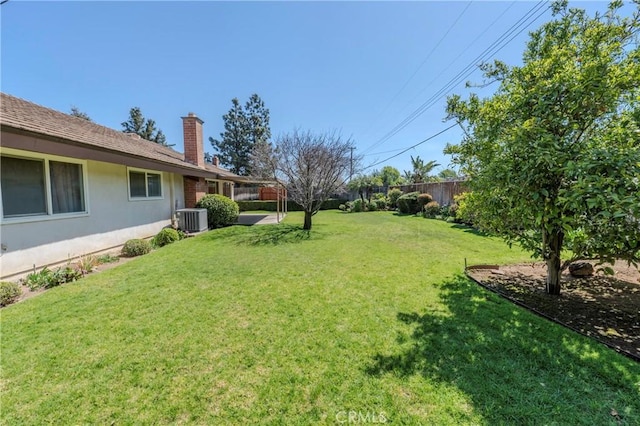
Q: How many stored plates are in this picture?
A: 0